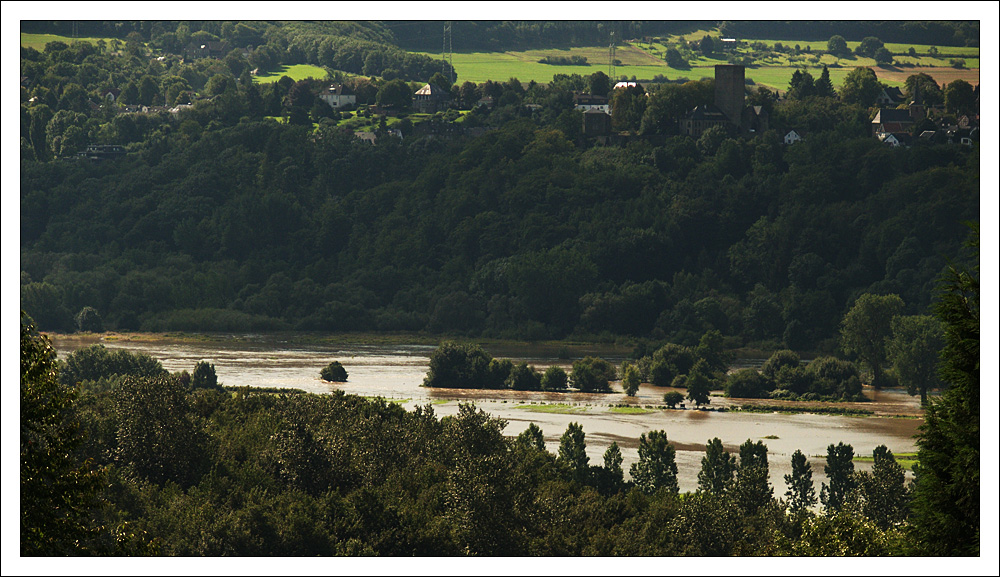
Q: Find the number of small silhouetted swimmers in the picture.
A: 0